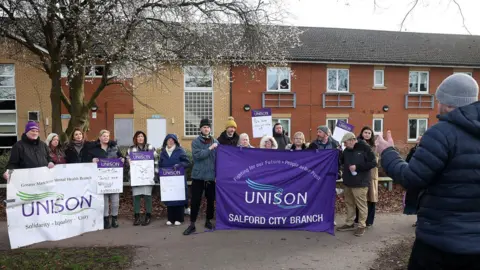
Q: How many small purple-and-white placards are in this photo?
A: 5